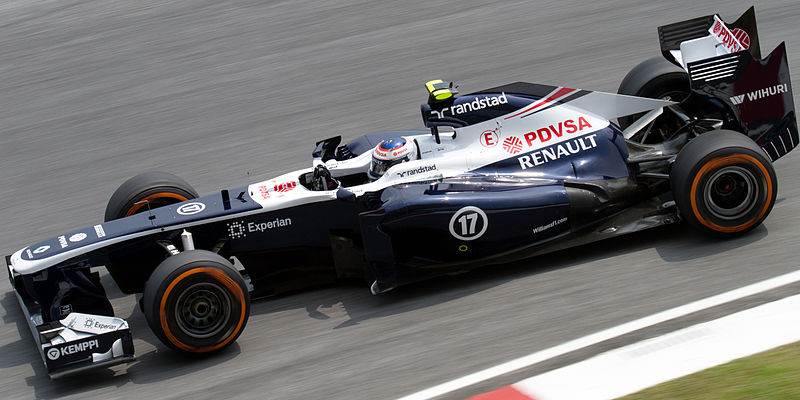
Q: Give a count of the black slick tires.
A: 4